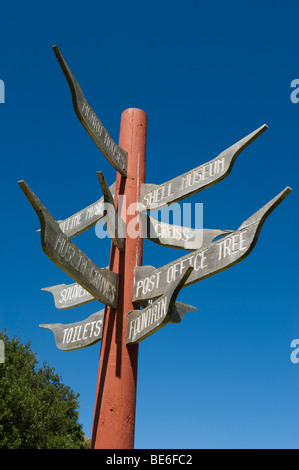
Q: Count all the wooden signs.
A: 11